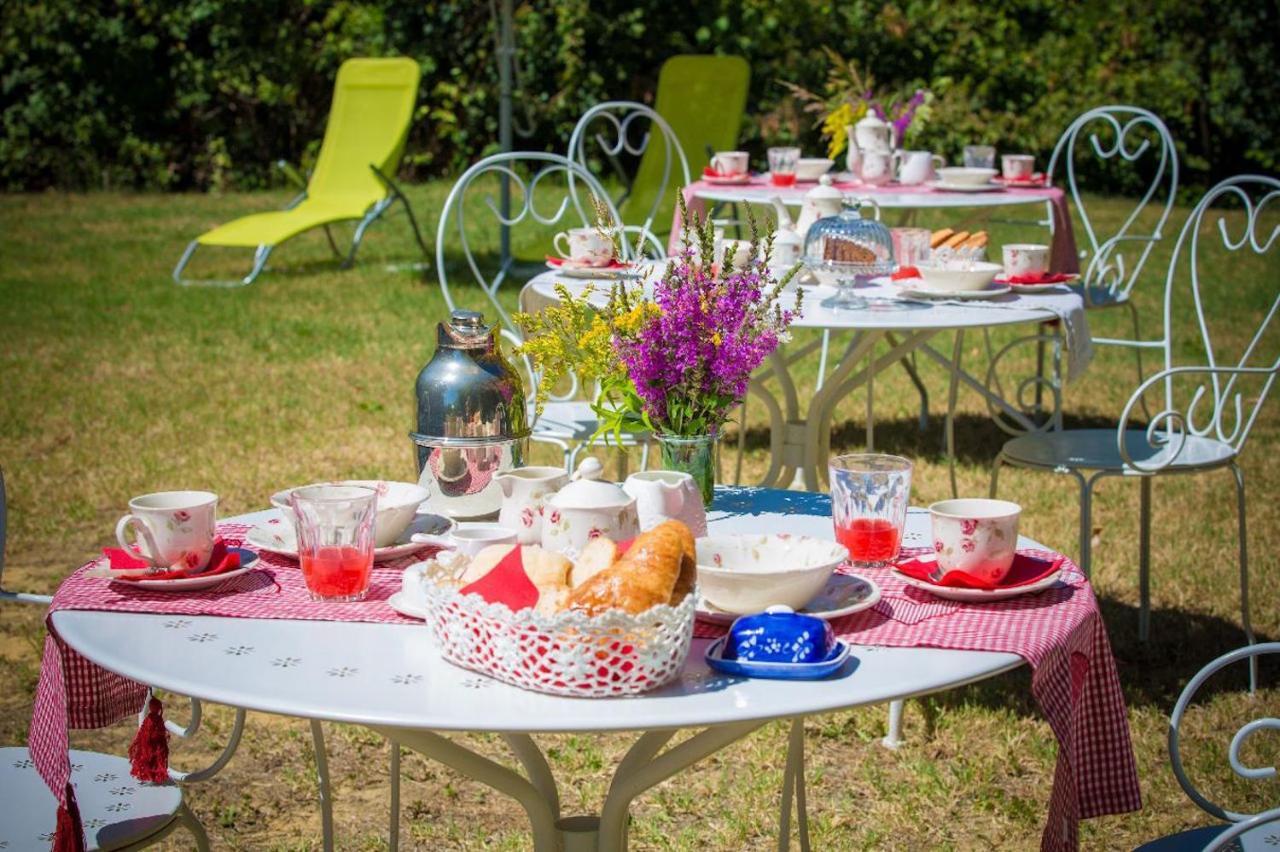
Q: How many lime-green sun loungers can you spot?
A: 2